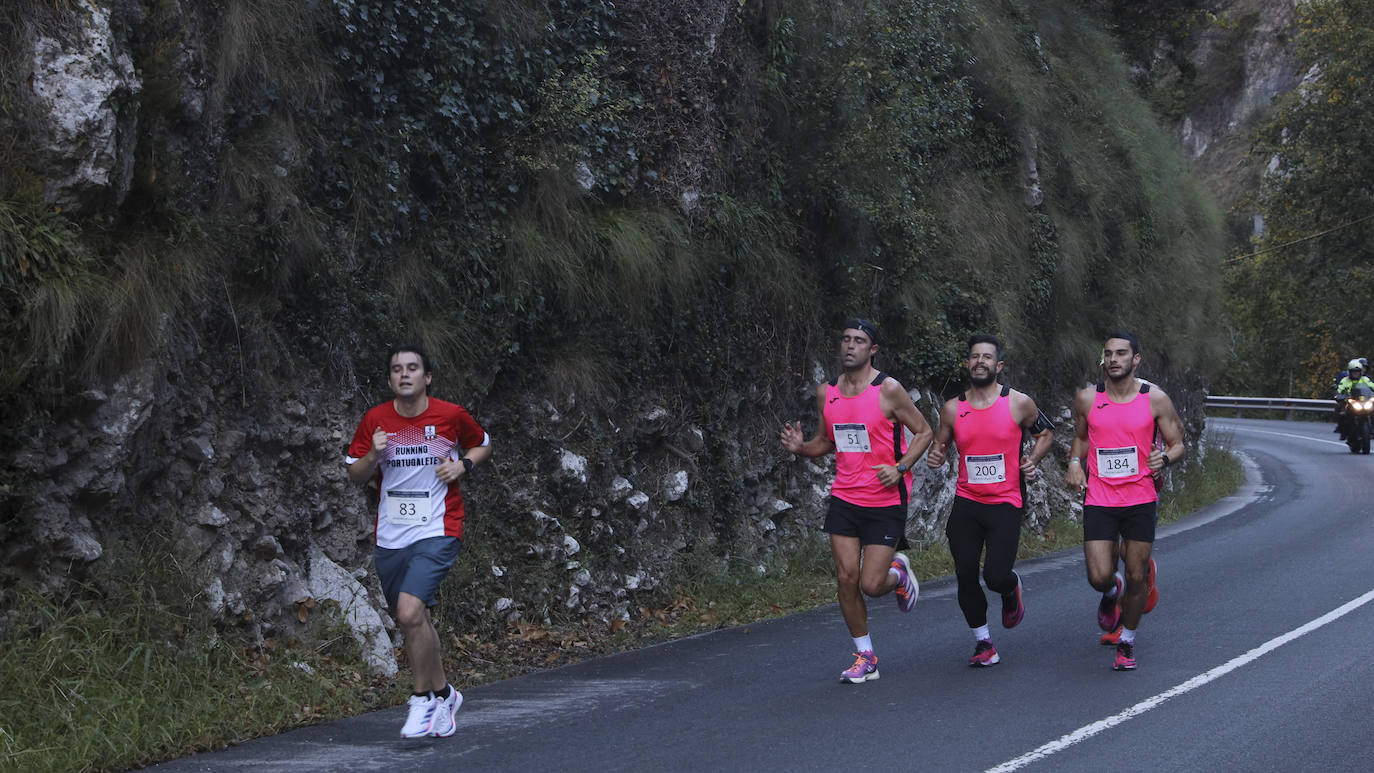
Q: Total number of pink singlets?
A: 3